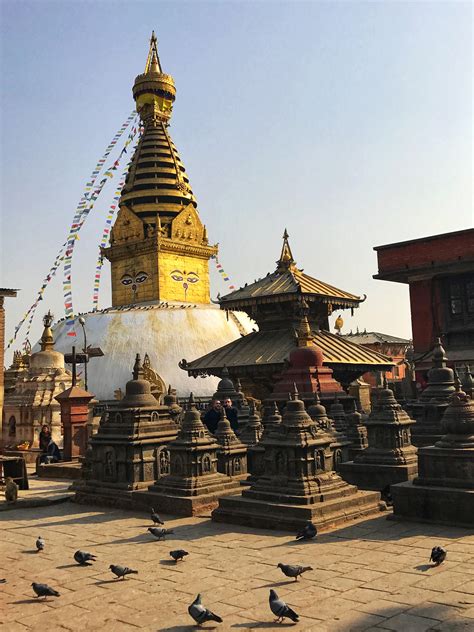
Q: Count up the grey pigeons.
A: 12